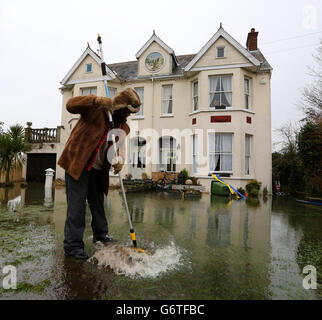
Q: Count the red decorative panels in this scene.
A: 3